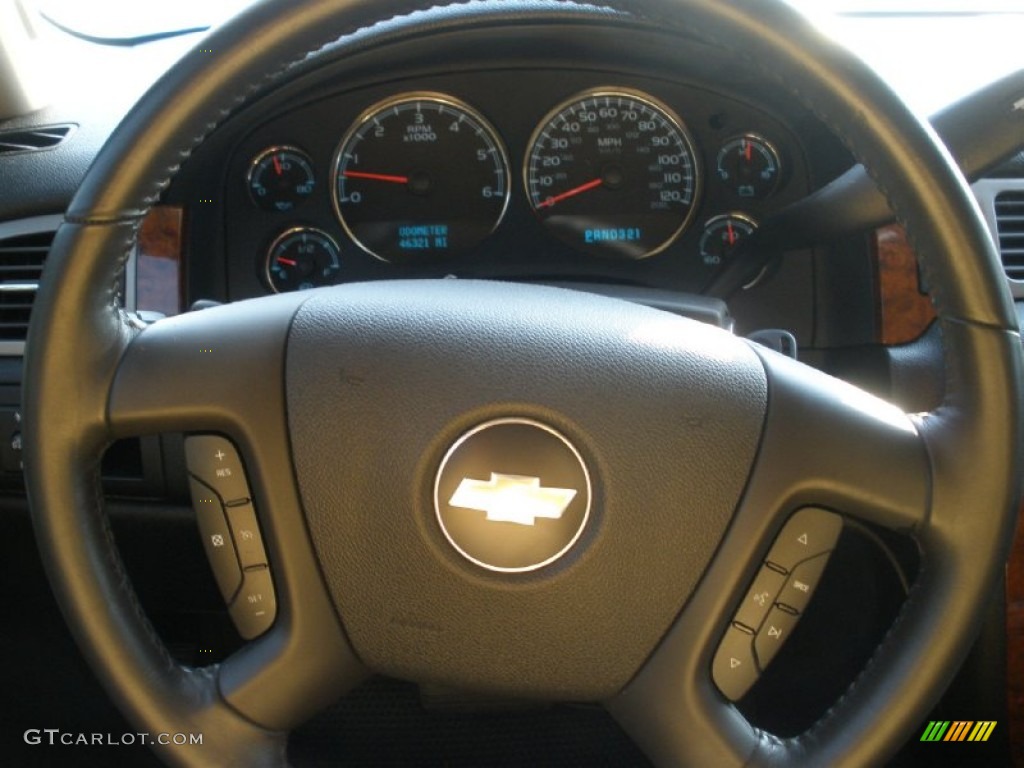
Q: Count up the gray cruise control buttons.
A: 4